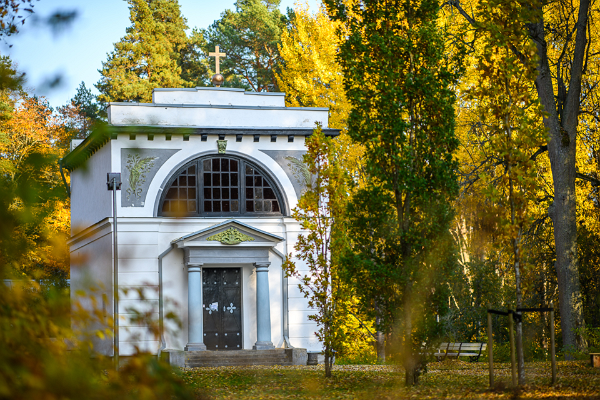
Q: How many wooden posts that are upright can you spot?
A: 3